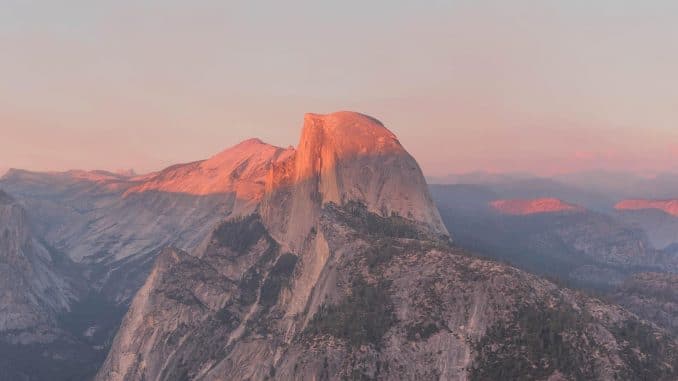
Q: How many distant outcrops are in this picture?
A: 2